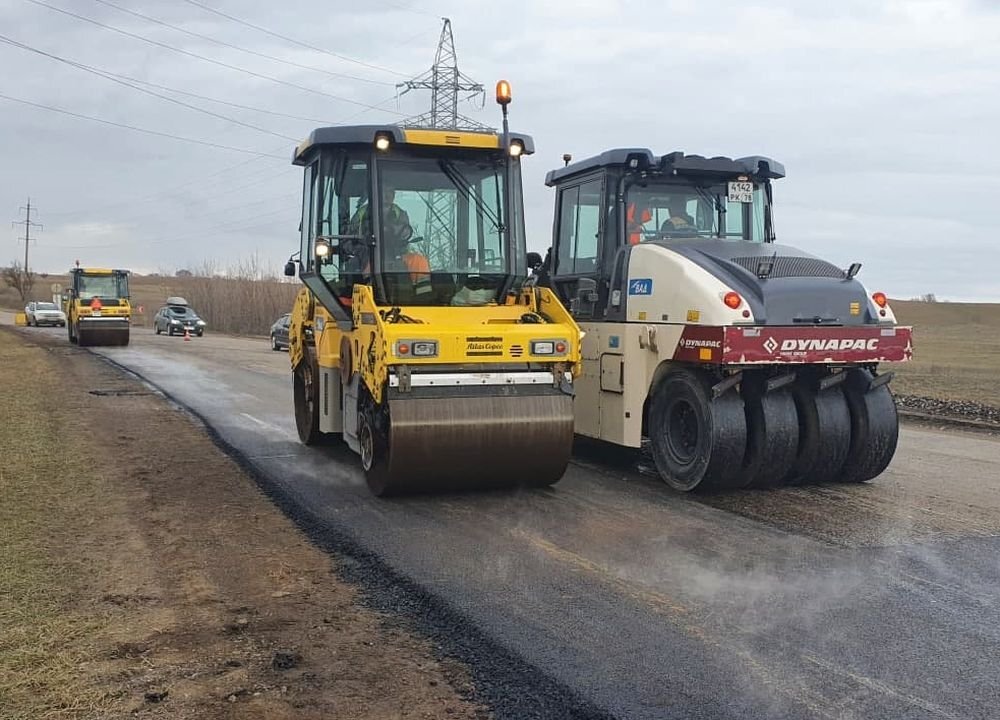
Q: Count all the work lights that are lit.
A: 3